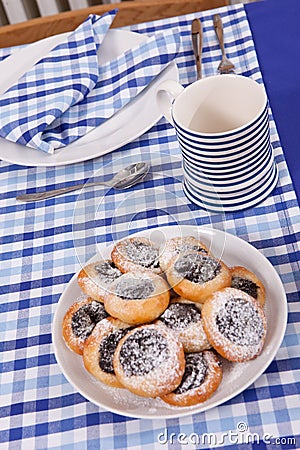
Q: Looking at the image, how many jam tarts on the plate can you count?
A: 12